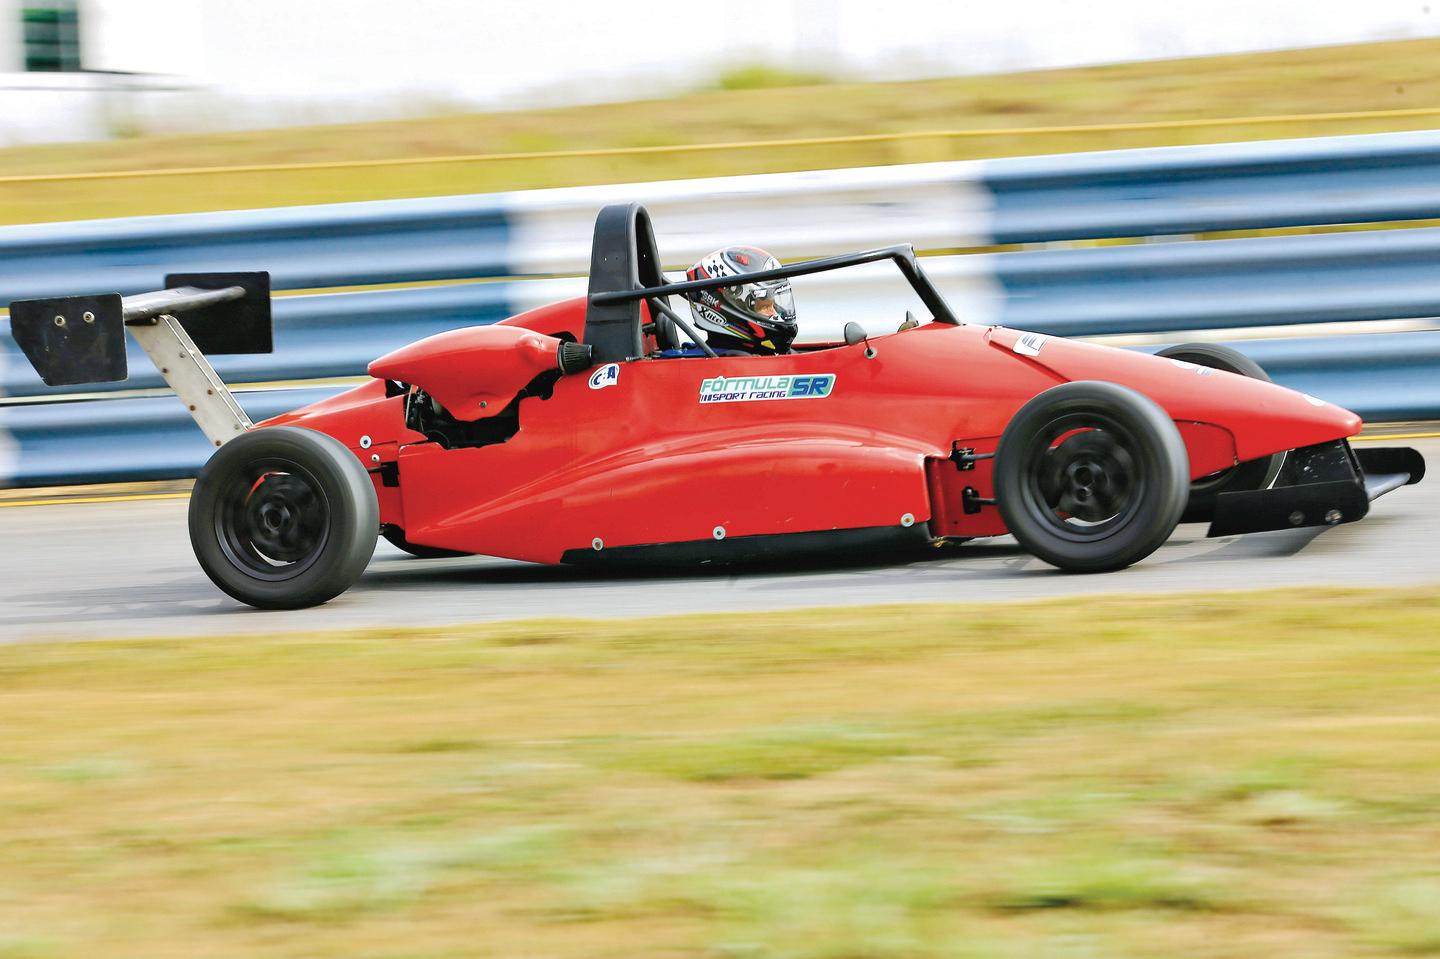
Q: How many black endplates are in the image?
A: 4